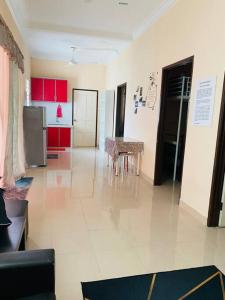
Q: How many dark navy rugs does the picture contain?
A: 1